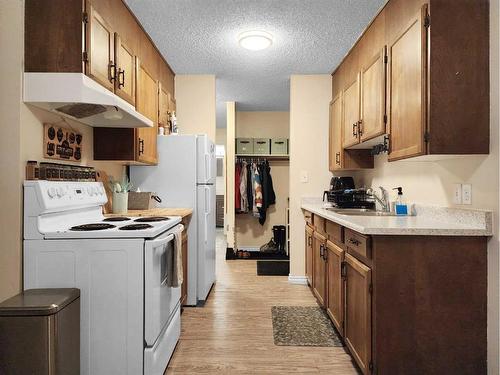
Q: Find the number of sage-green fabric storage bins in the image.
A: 3